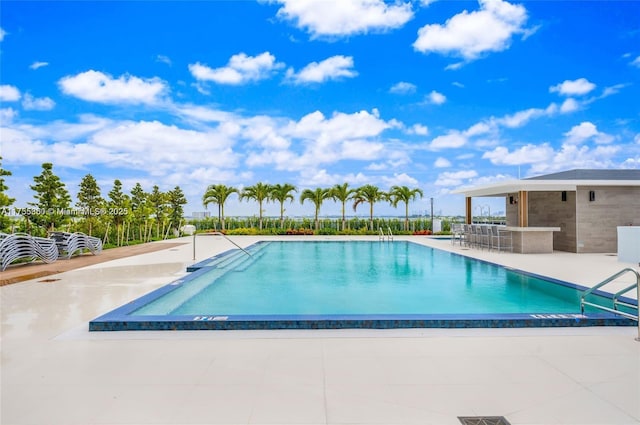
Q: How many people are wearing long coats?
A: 0